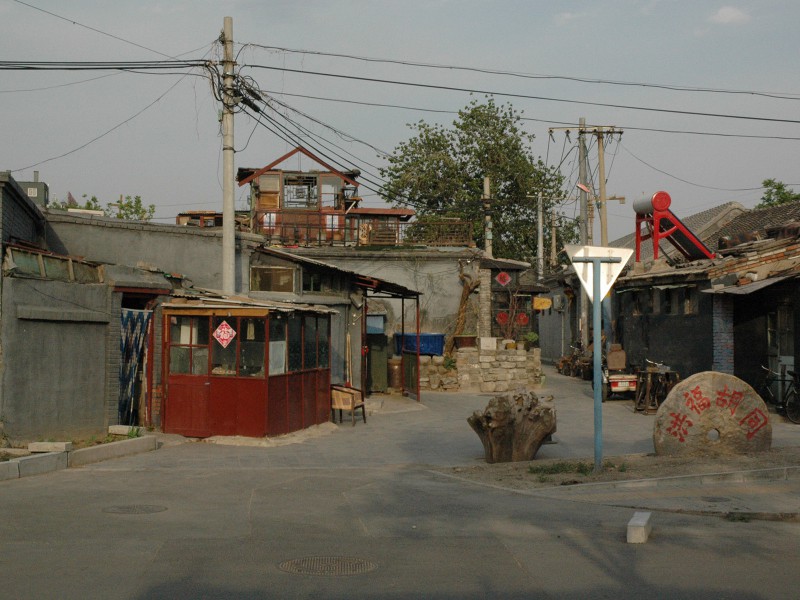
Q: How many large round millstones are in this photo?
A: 1